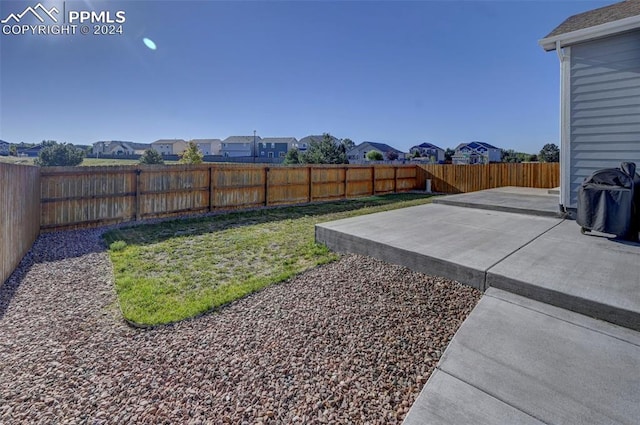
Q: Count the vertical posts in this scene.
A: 7